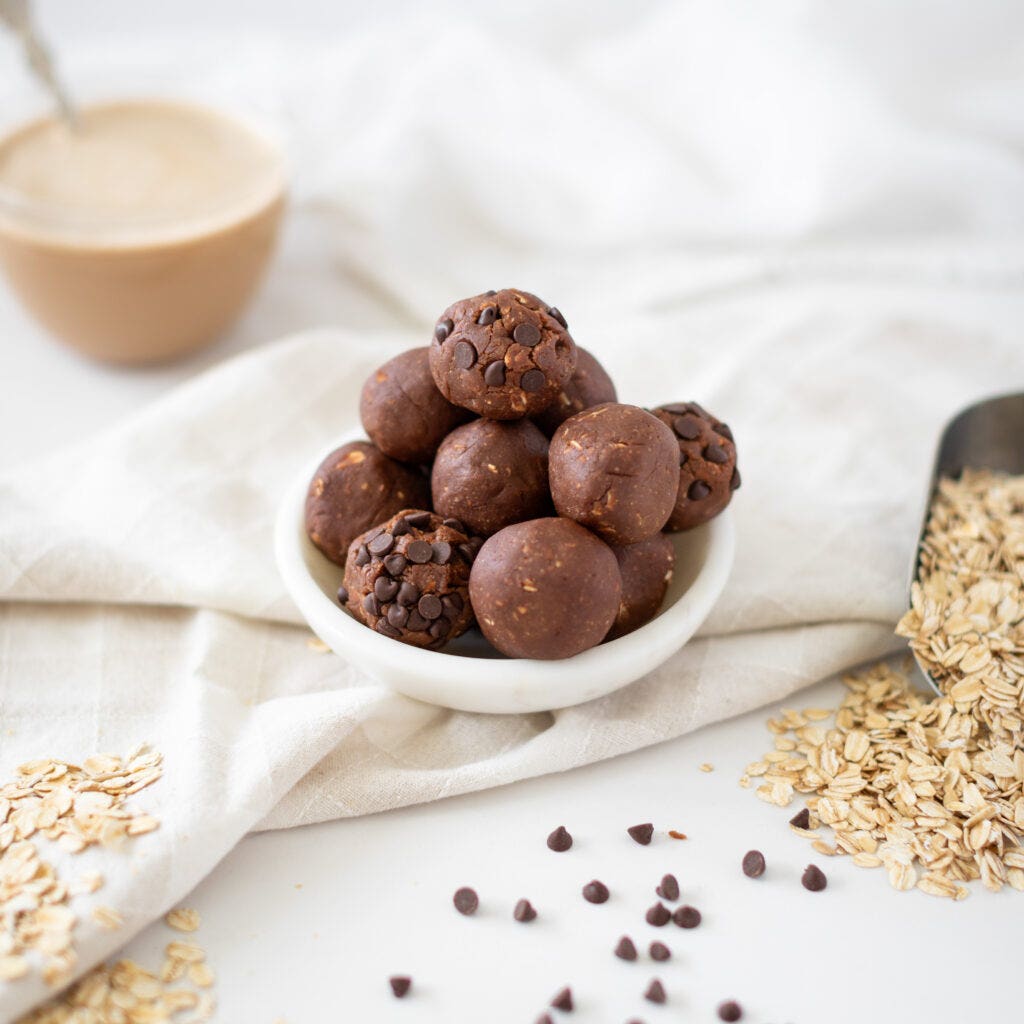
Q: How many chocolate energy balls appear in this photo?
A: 10